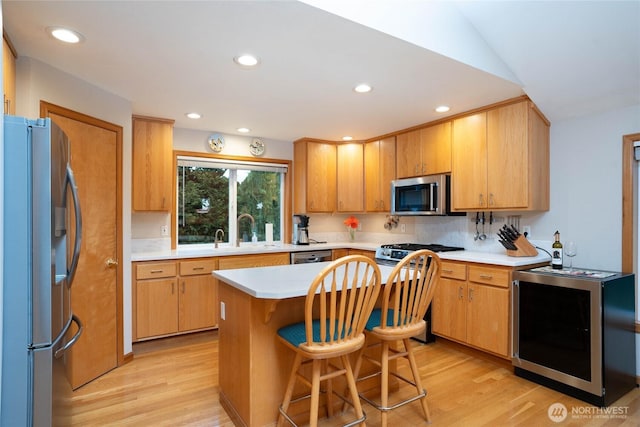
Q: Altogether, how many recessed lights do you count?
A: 7